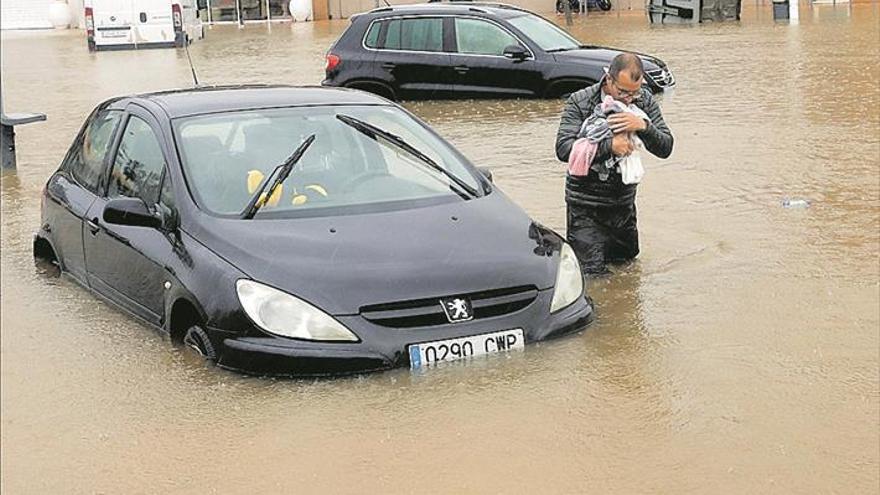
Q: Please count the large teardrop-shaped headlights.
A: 2